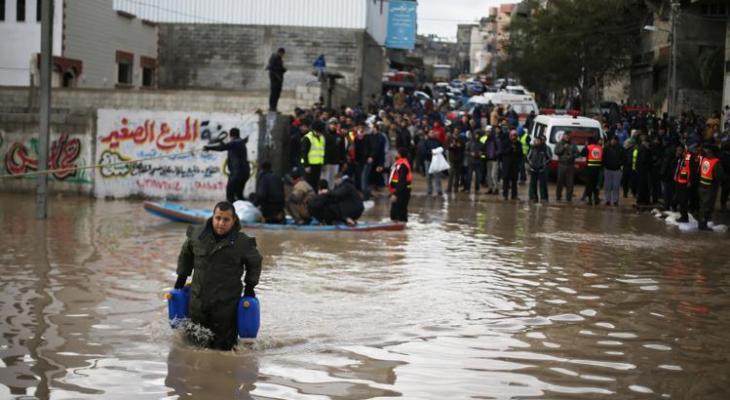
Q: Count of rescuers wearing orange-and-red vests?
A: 4